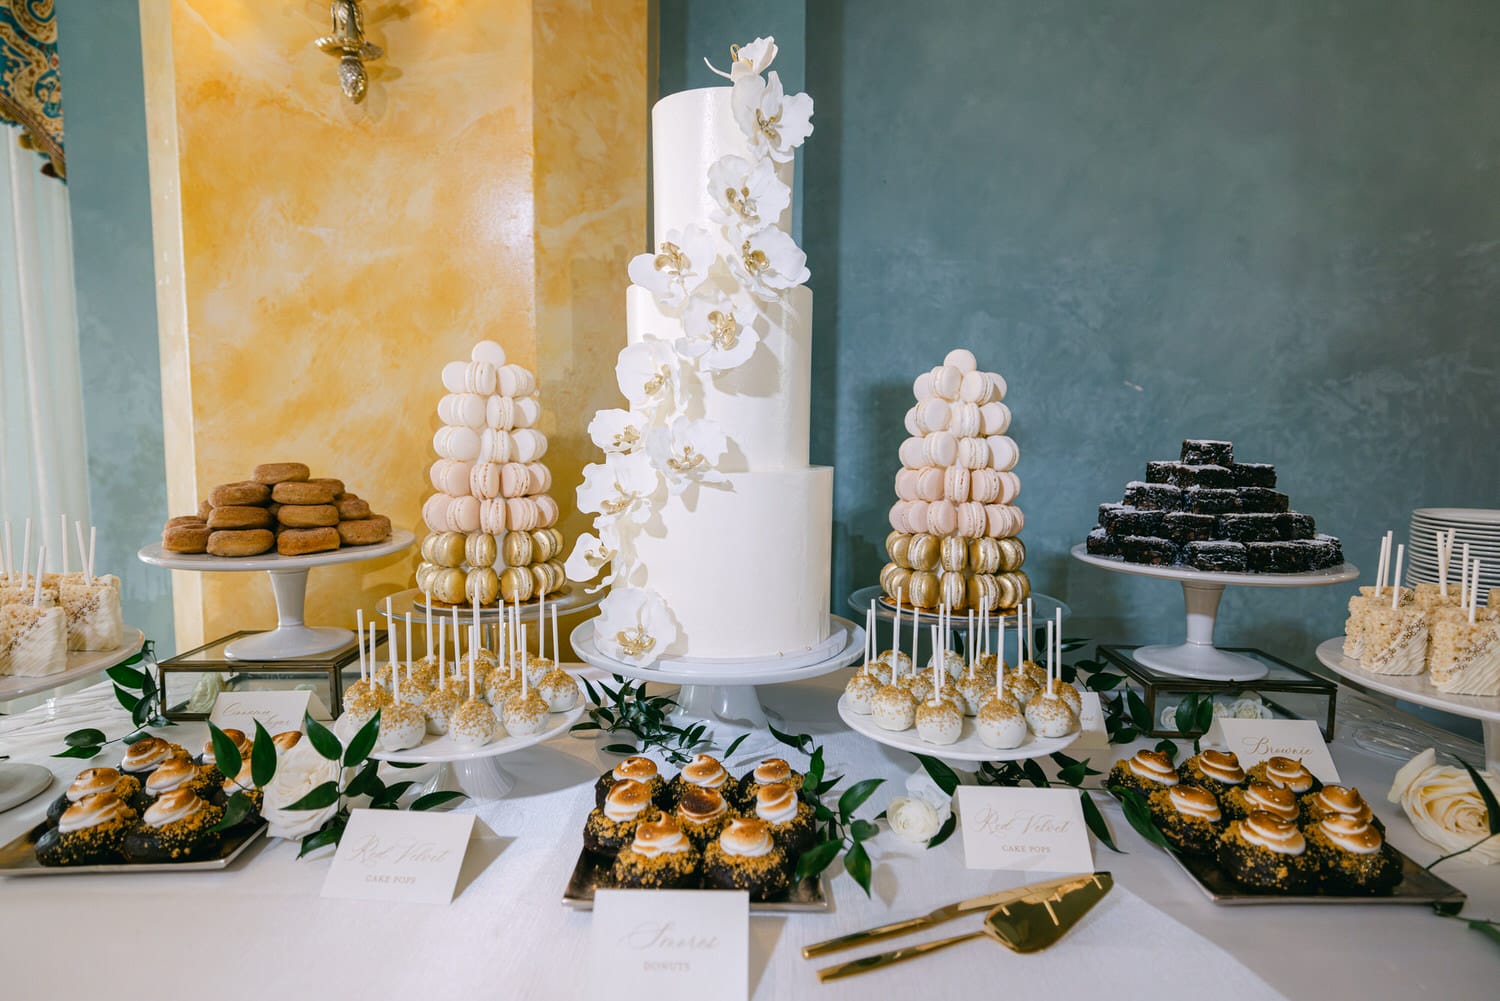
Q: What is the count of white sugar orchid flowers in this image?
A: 12